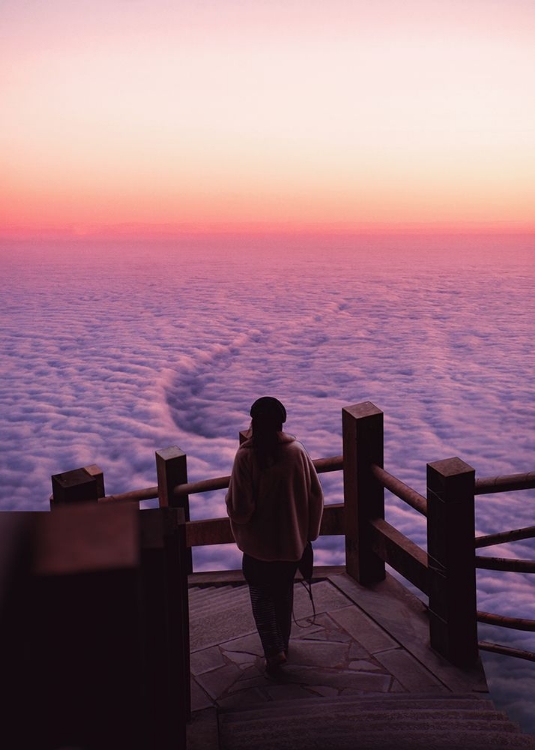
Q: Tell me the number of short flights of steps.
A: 2